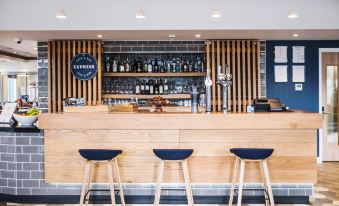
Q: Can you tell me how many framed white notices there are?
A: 4